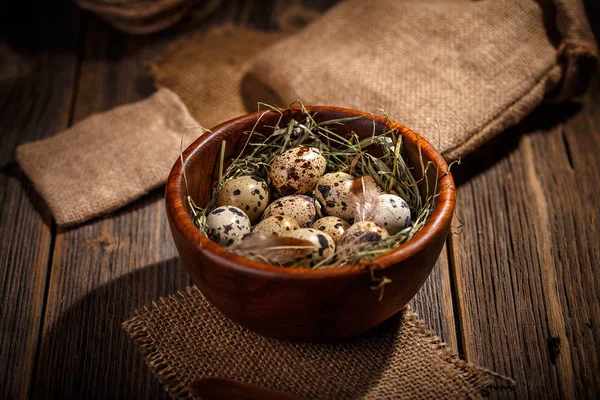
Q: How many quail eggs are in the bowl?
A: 10